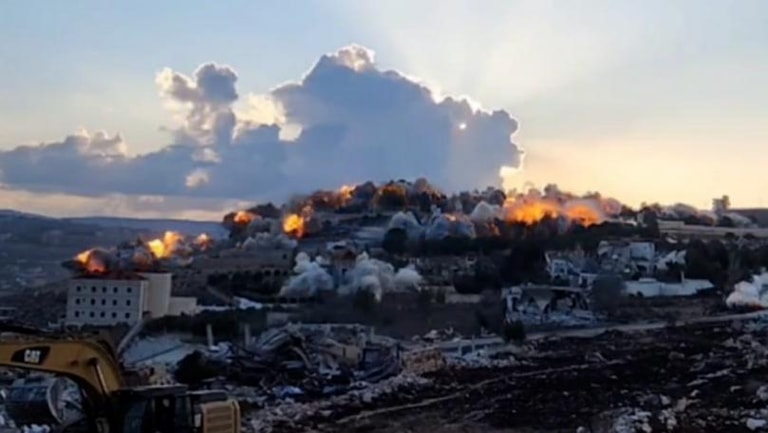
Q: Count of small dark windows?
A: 15